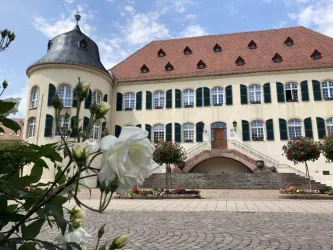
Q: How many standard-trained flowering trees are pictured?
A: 3